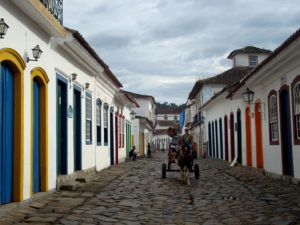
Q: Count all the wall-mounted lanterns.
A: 6